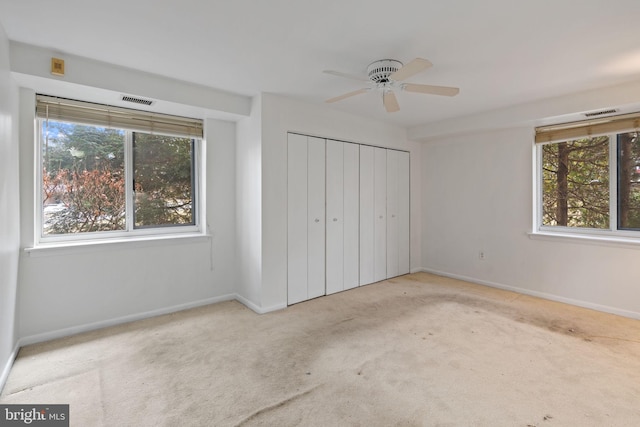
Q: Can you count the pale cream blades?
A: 5